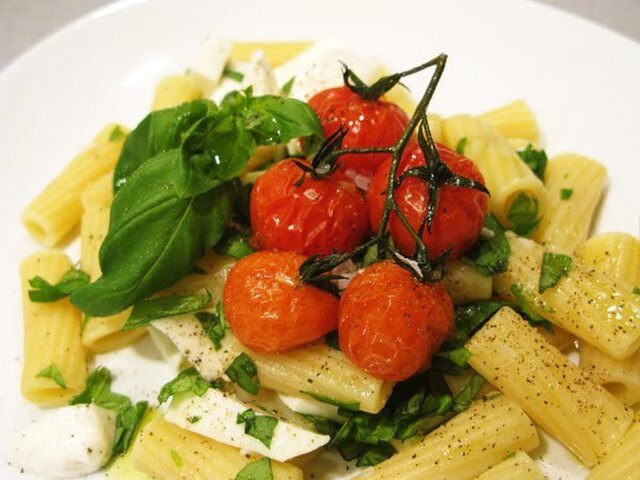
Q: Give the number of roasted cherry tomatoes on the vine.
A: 5